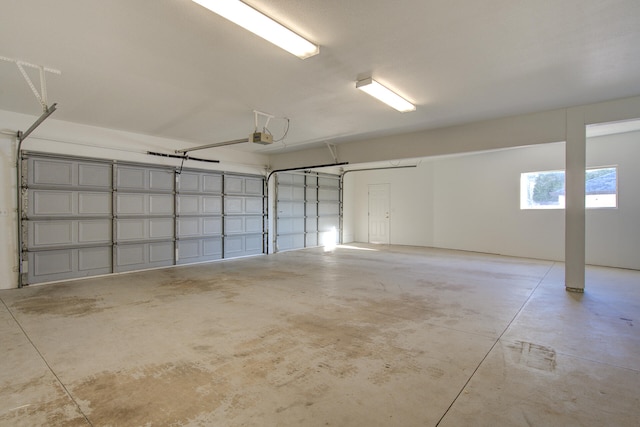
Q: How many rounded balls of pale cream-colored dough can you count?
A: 0